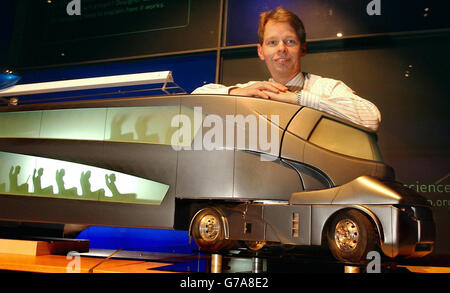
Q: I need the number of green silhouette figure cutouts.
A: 5